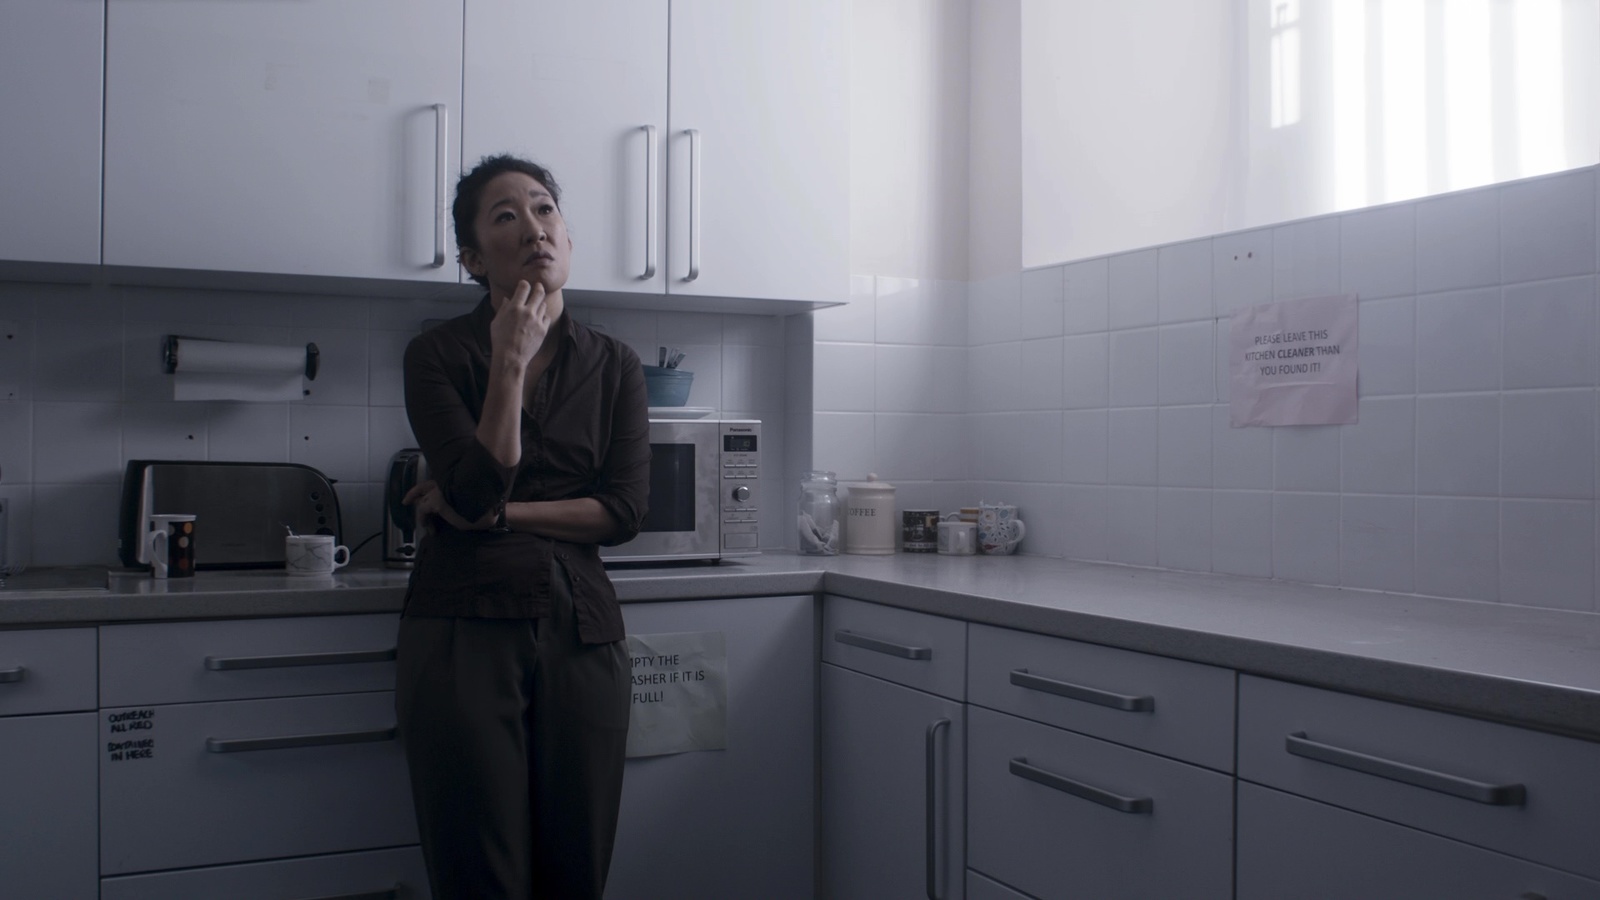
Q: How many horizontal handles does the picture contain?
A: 8